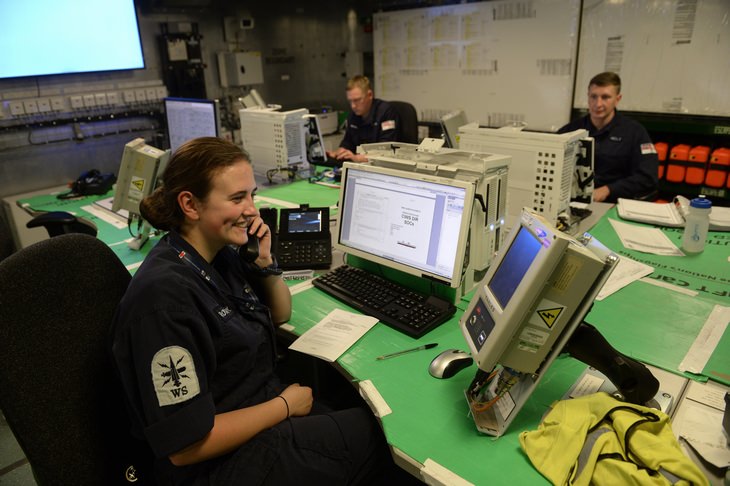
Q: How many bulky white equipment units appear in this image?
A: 3